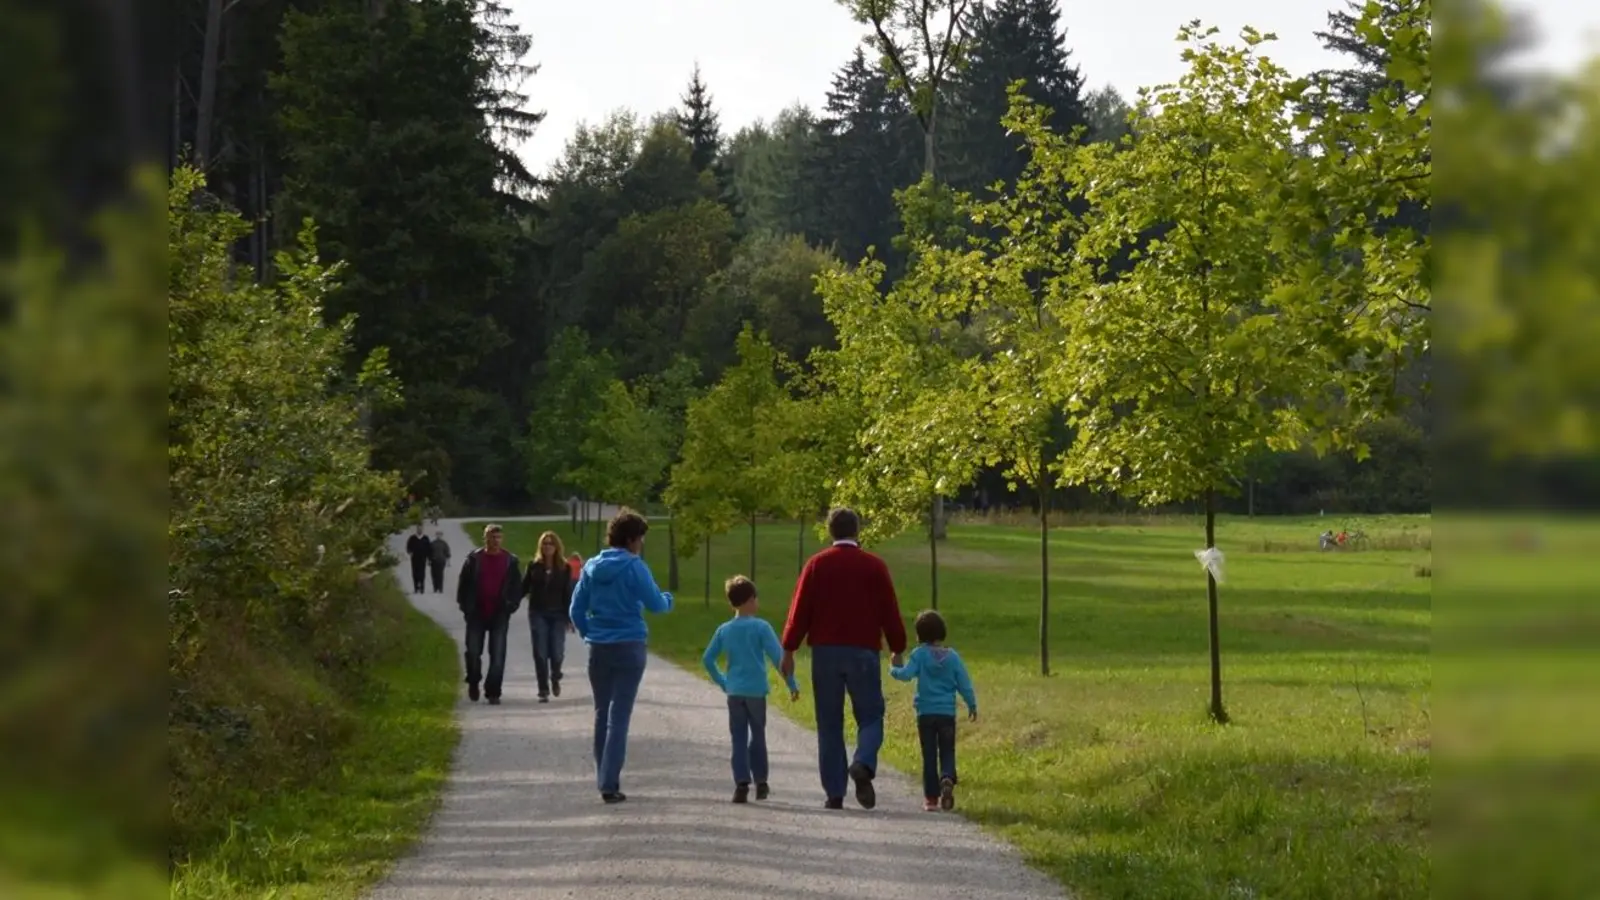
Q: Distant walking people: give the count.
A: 2